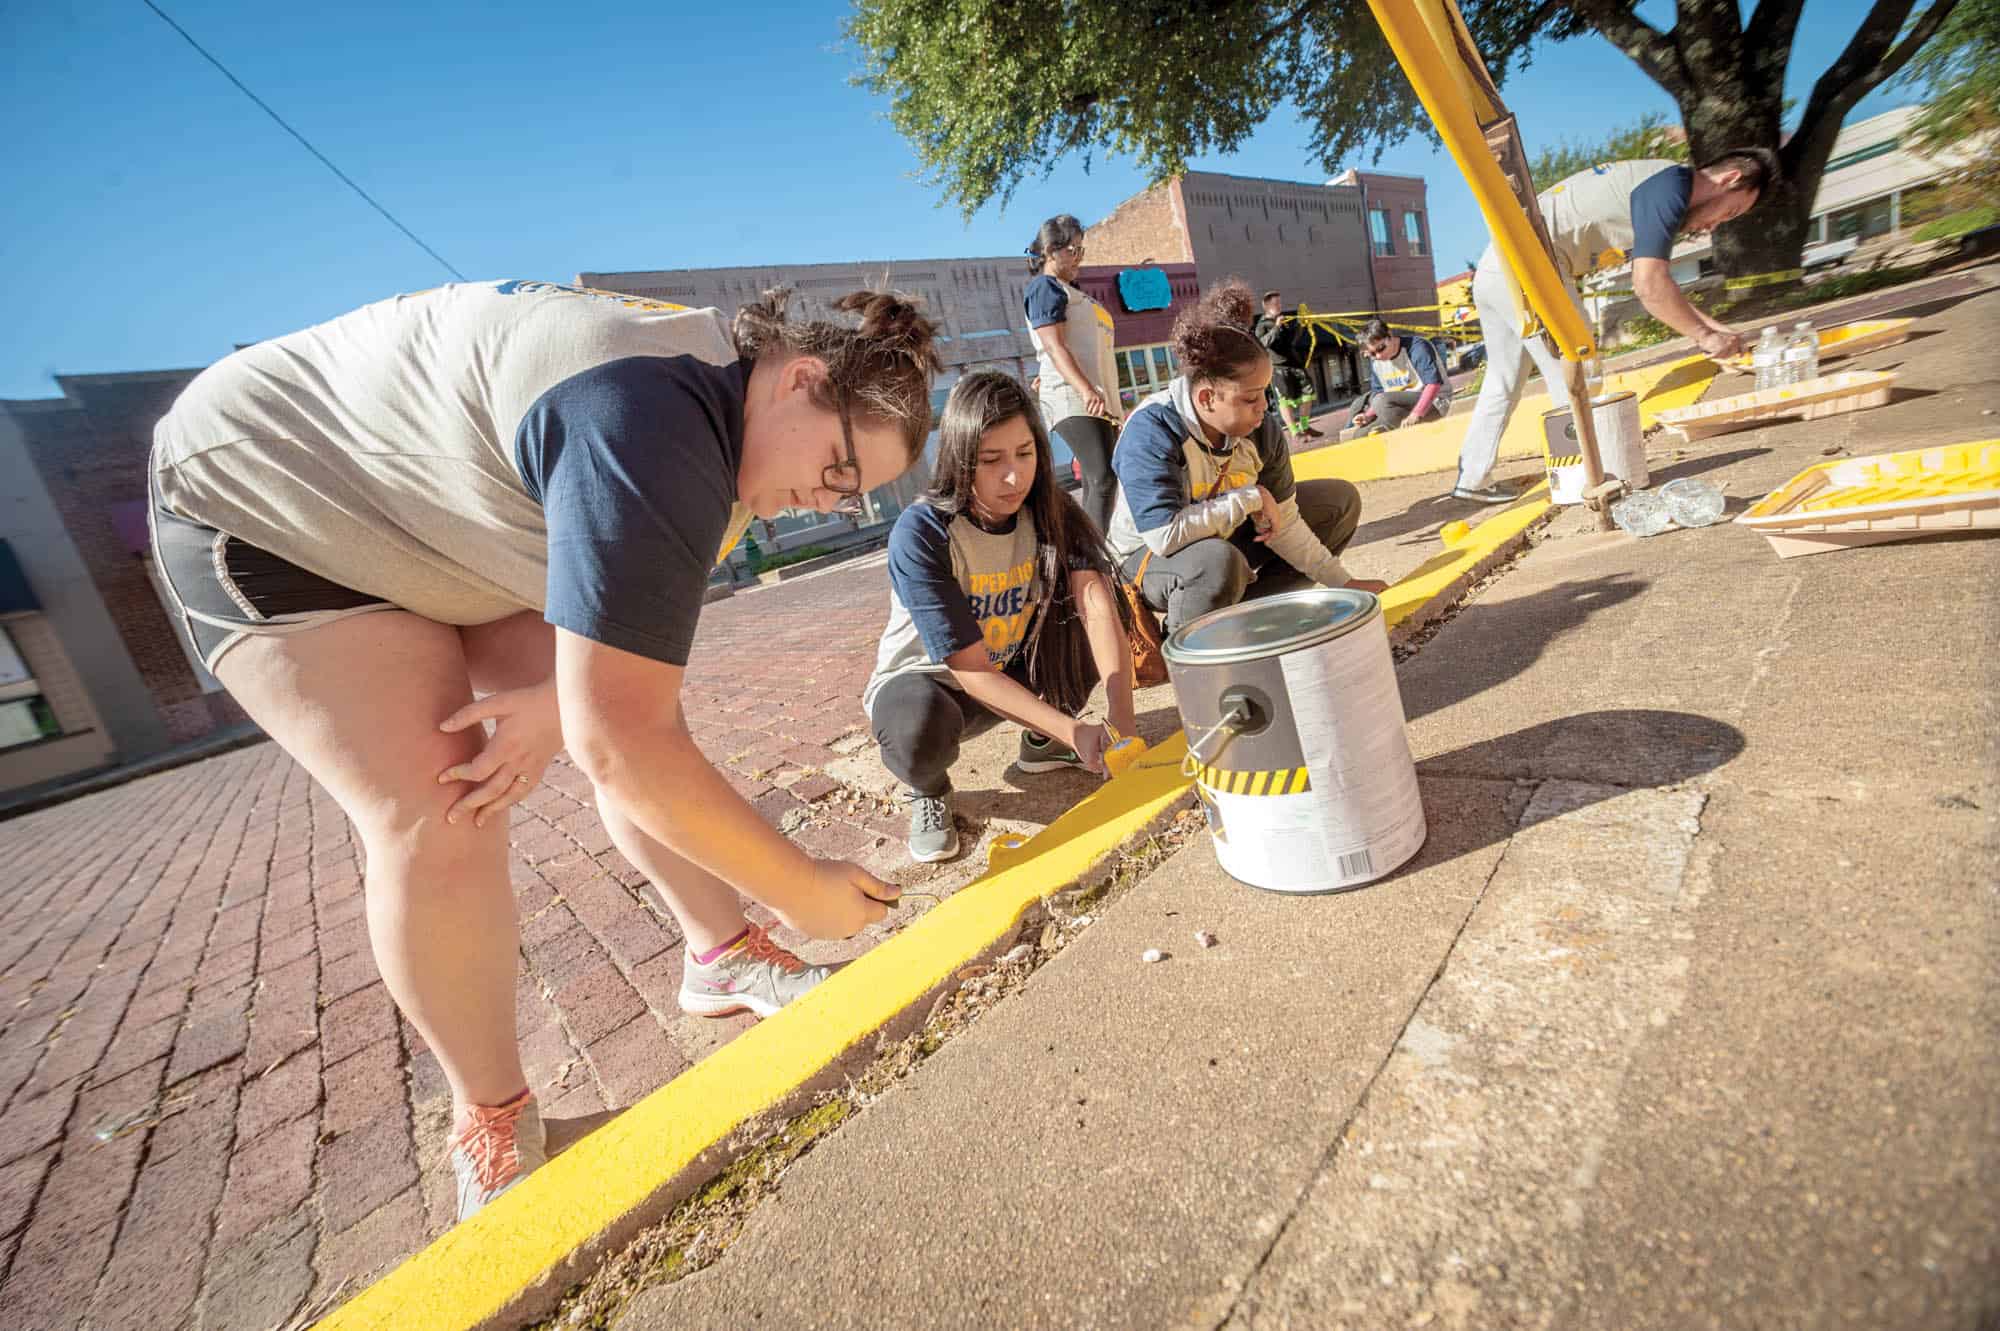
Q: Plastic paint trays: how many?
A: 3